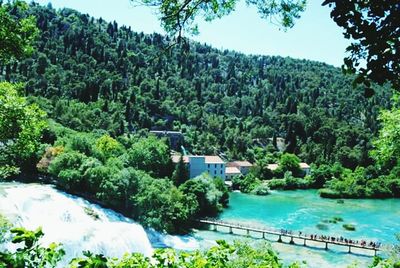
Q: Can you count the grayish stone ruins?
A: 1